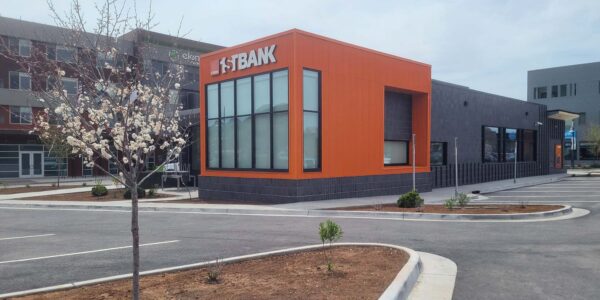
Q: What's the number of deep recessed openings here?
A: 1